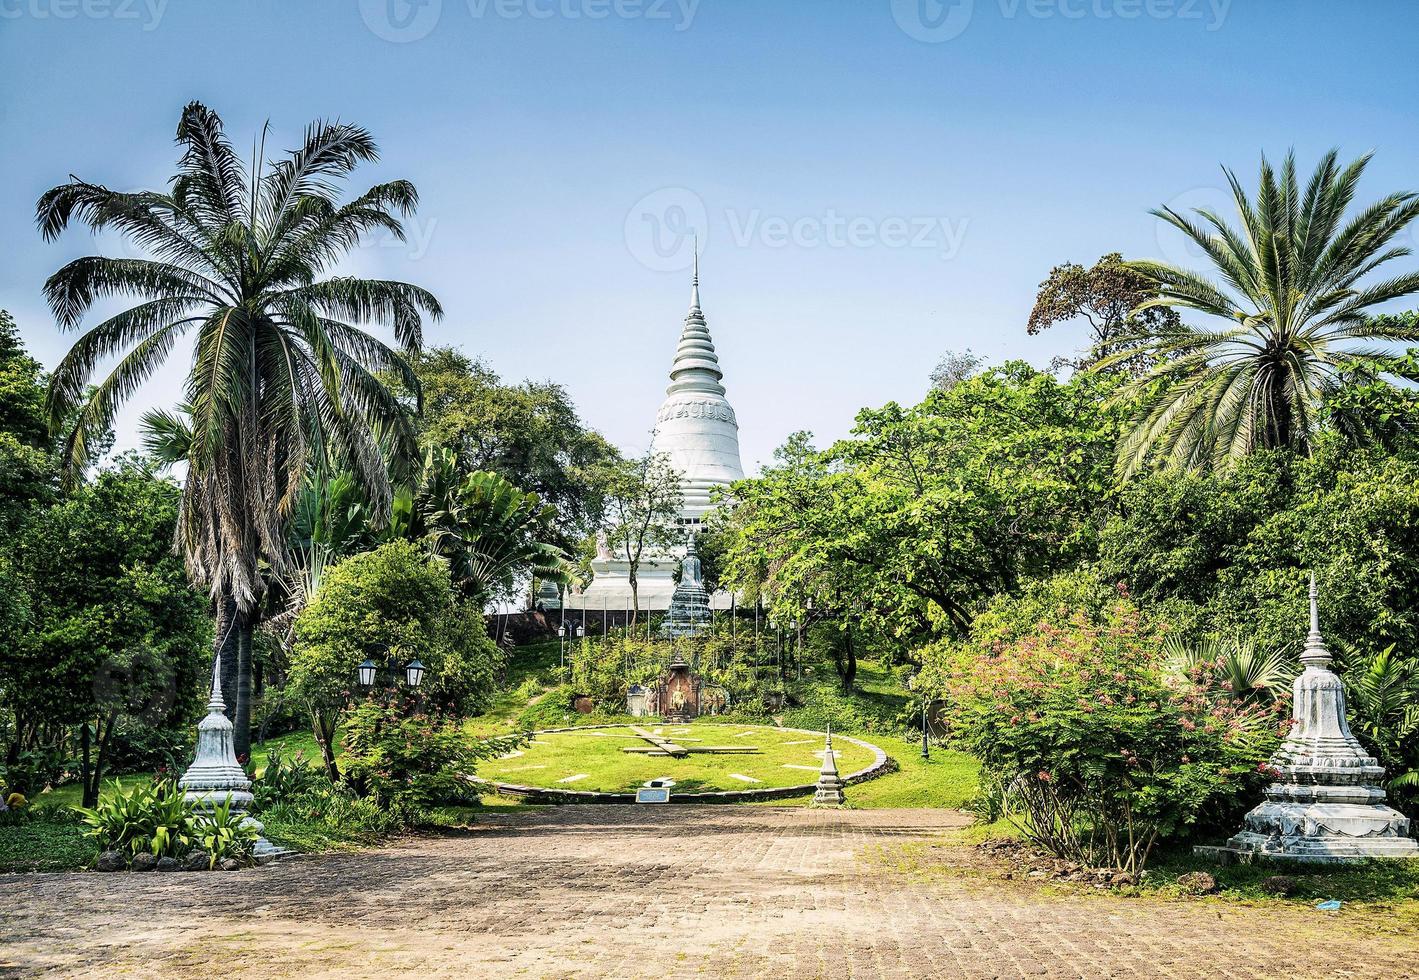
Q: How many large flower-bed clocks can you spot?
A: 1